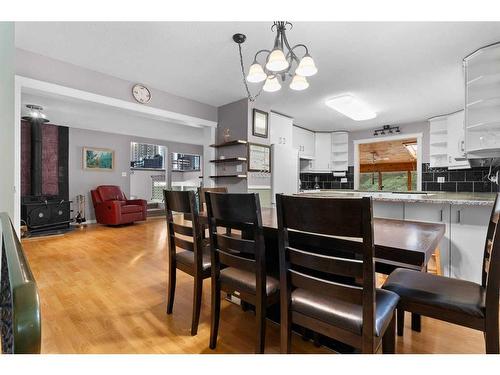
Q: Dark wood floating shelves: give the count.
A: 3